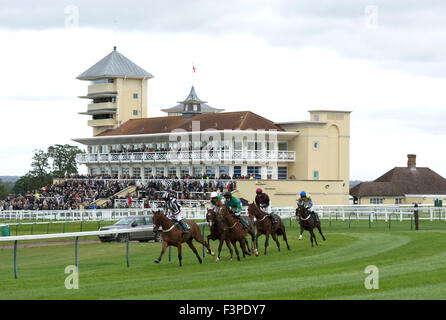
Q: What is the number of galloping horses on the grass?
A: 5